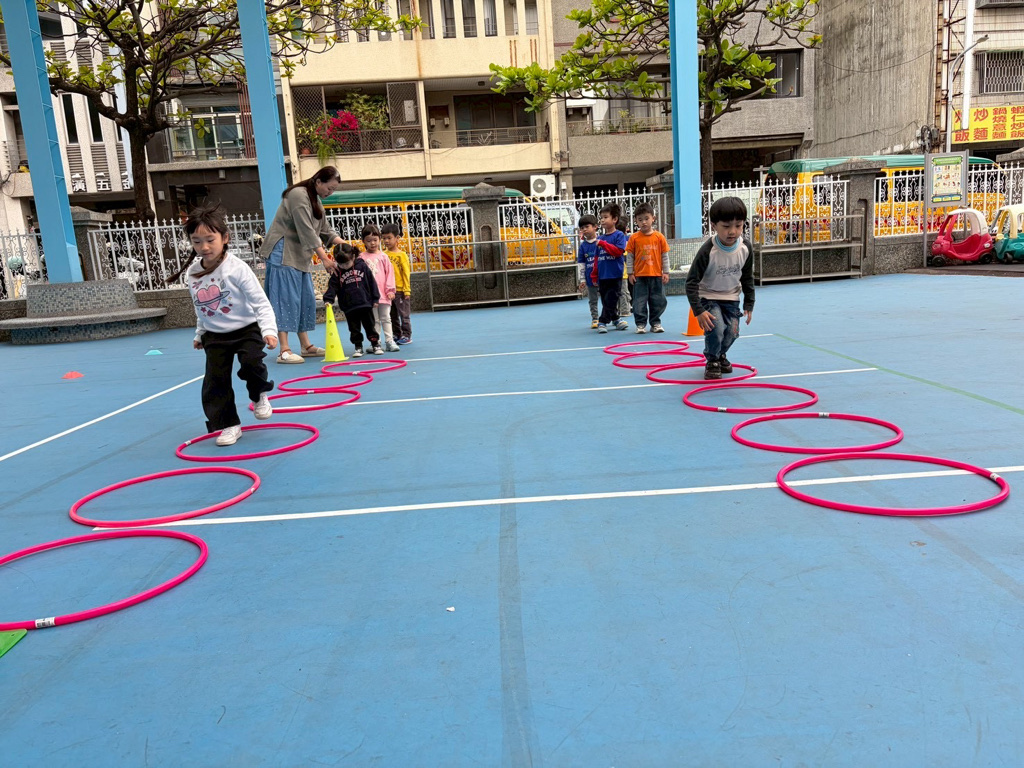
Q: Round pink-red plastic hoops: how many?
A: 12